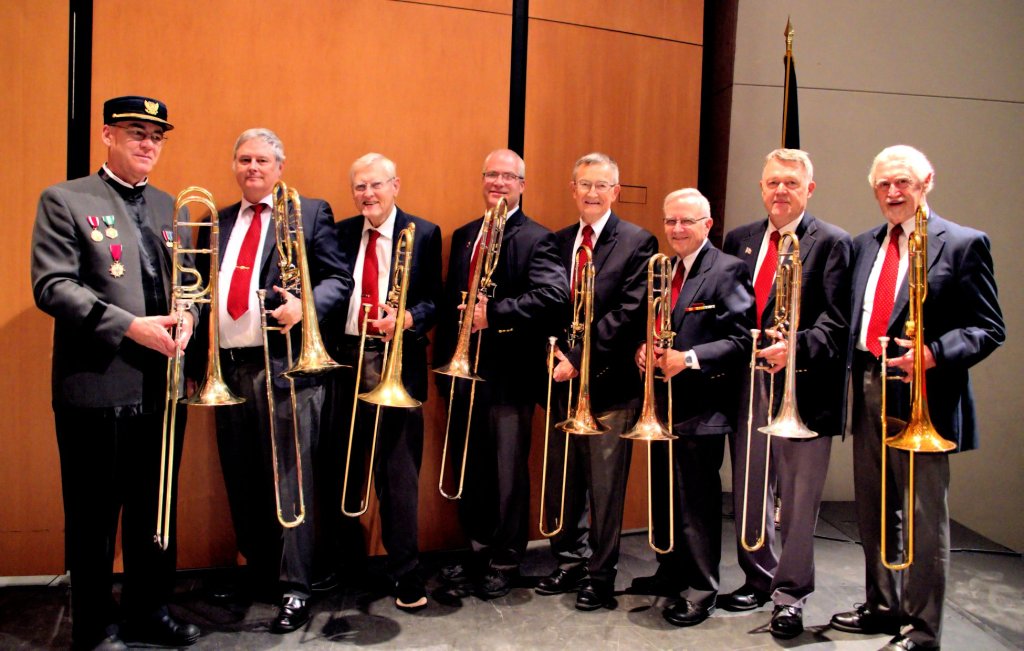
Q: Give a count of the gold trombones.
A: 7